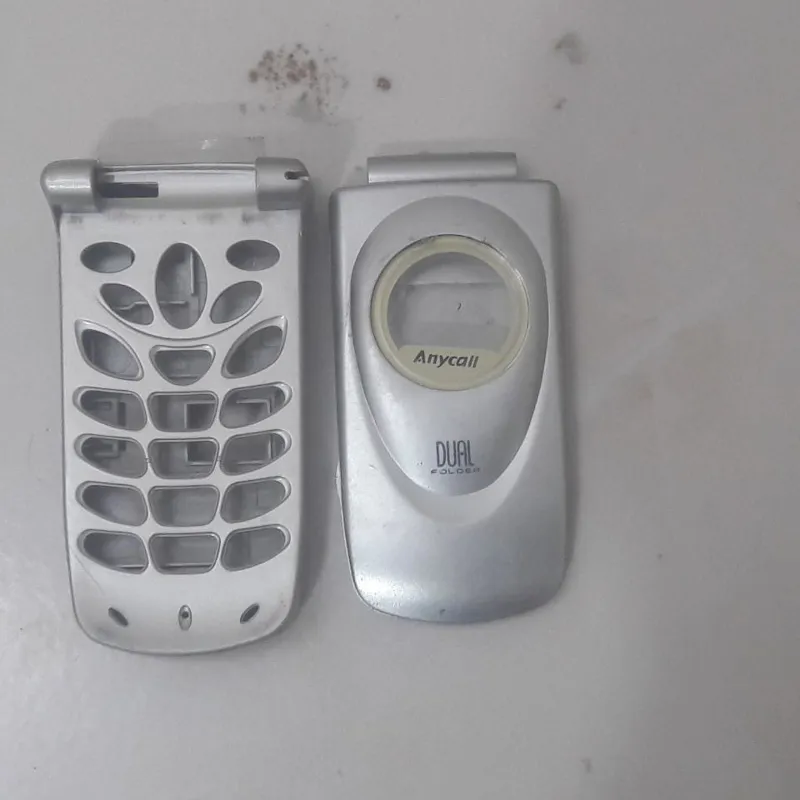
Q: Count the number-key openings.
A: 12